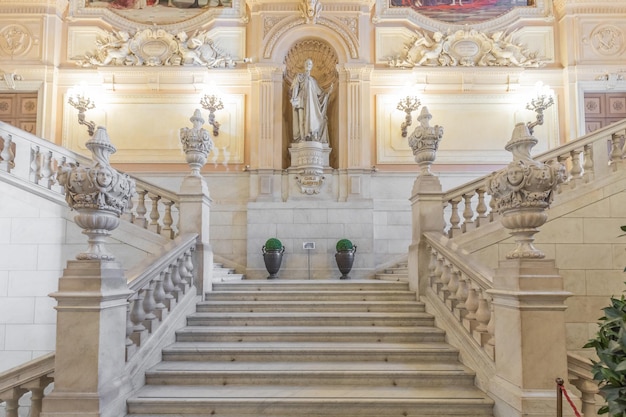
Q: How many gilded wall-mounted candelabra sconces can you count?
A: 4